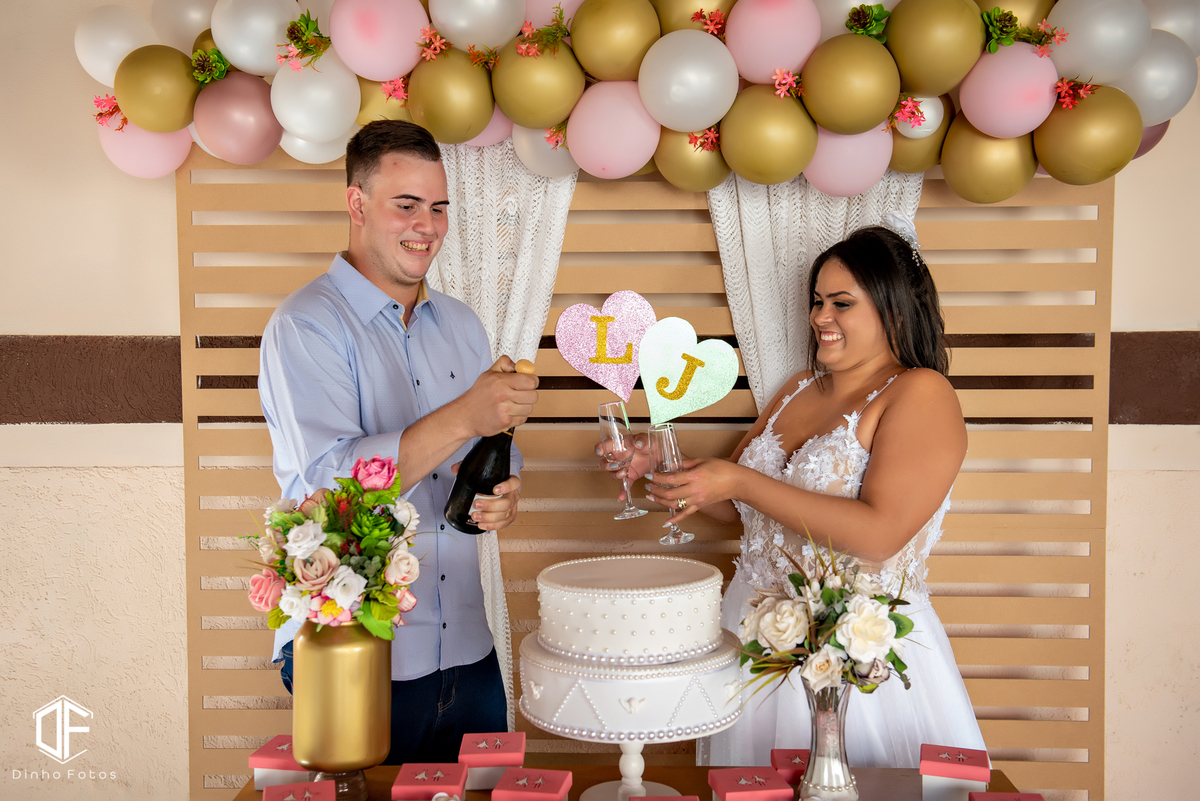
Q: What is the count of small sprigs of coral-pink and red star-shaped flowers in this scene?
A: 12